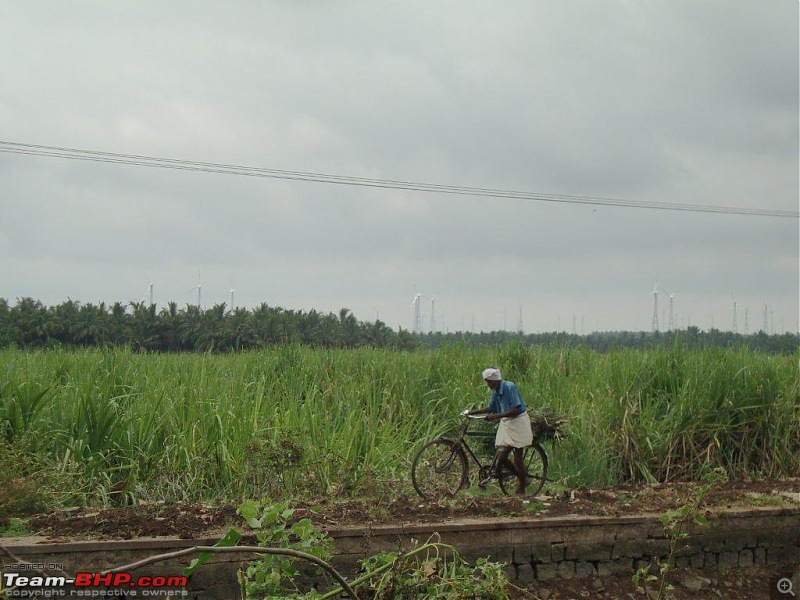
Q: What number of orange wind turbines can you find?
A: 0